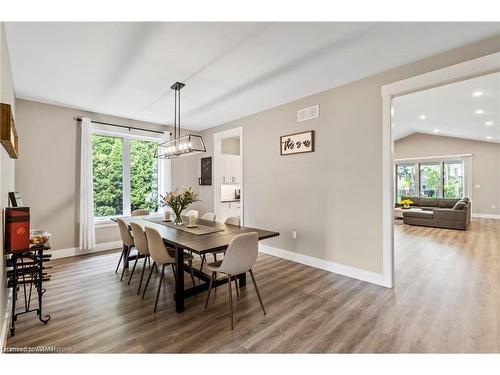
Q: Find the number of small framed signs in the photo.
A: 1